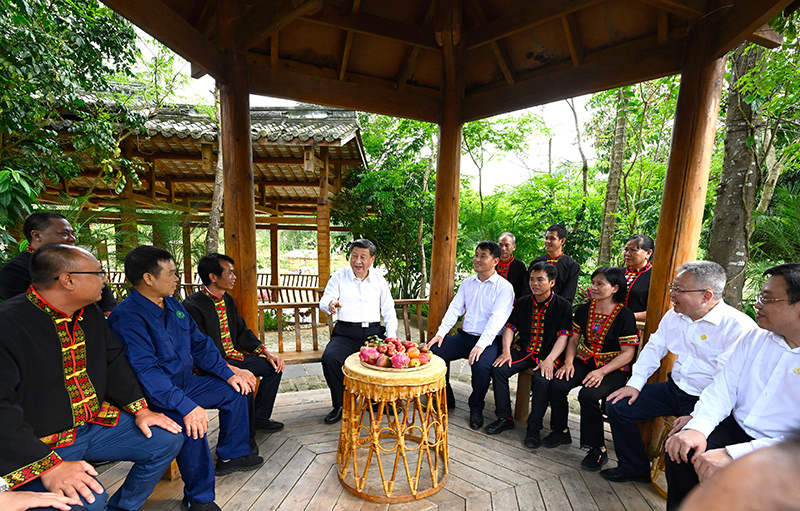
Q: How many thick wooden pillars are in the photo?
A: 3